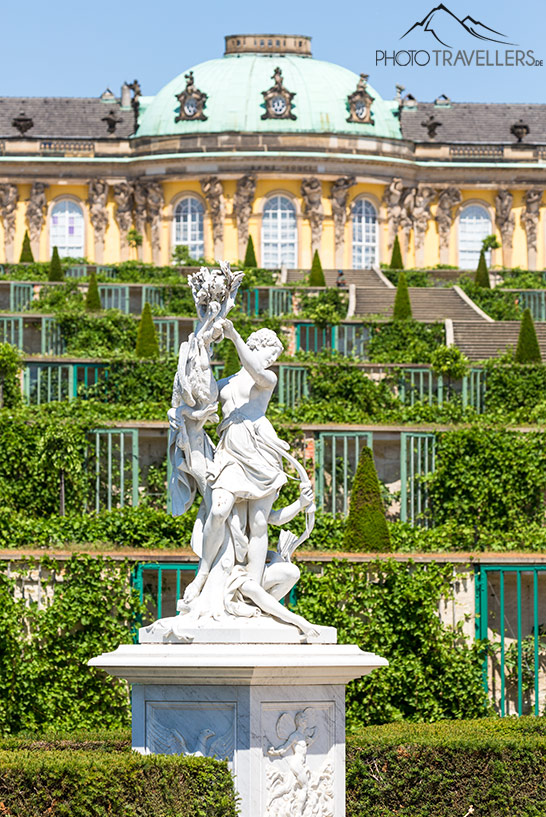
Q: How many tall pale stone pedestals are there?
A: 1